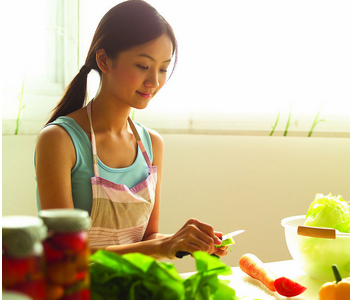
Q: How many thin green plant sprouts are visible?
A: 4